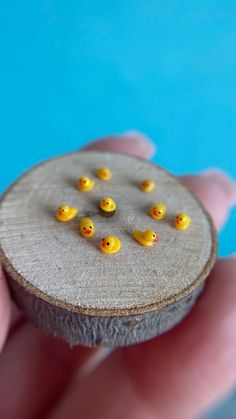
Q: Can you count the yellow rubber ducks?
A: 10